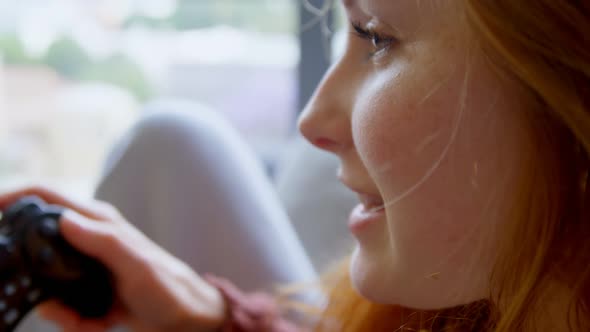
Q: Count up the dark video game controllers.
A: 1